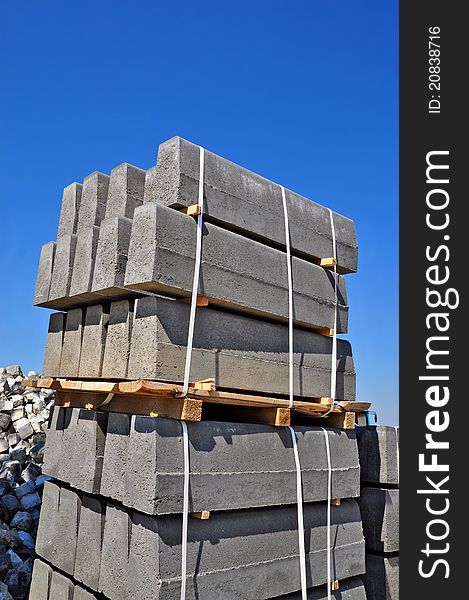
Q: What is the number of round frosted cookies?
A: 0